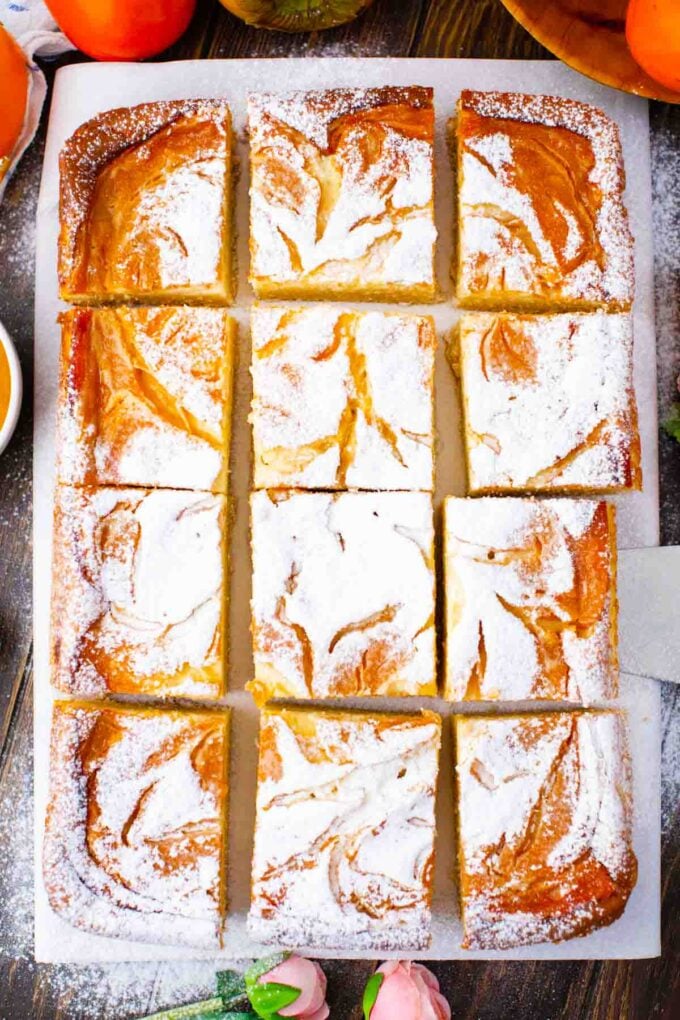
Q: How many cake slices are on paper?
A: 12